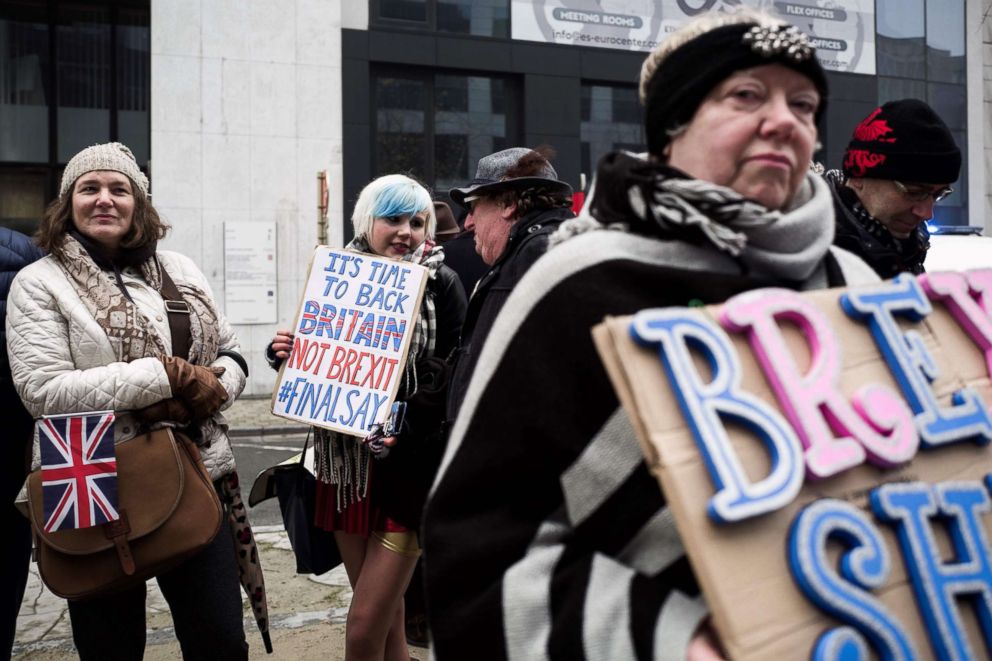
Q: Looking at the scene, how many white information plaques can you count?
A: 1